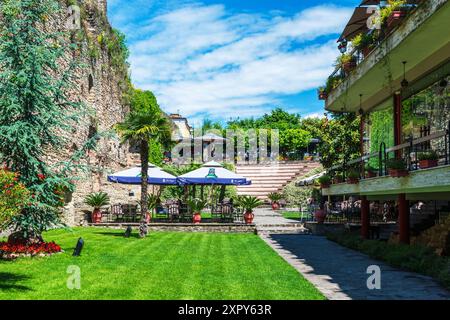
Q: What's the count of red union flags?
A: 0